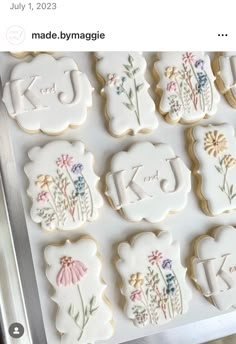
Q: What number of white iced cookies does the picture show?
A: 10